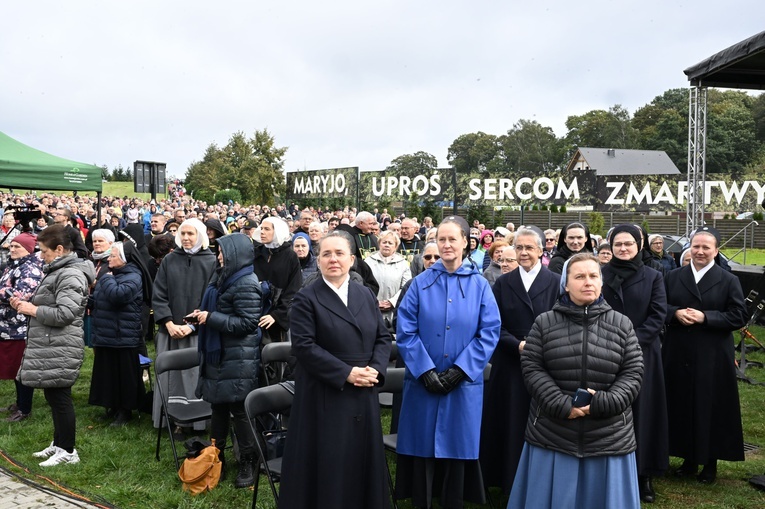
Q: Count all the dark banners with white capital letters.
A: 4